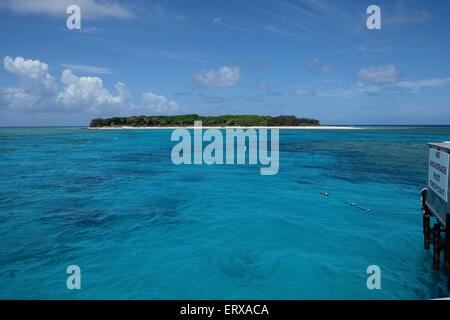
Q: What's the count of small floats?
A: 4